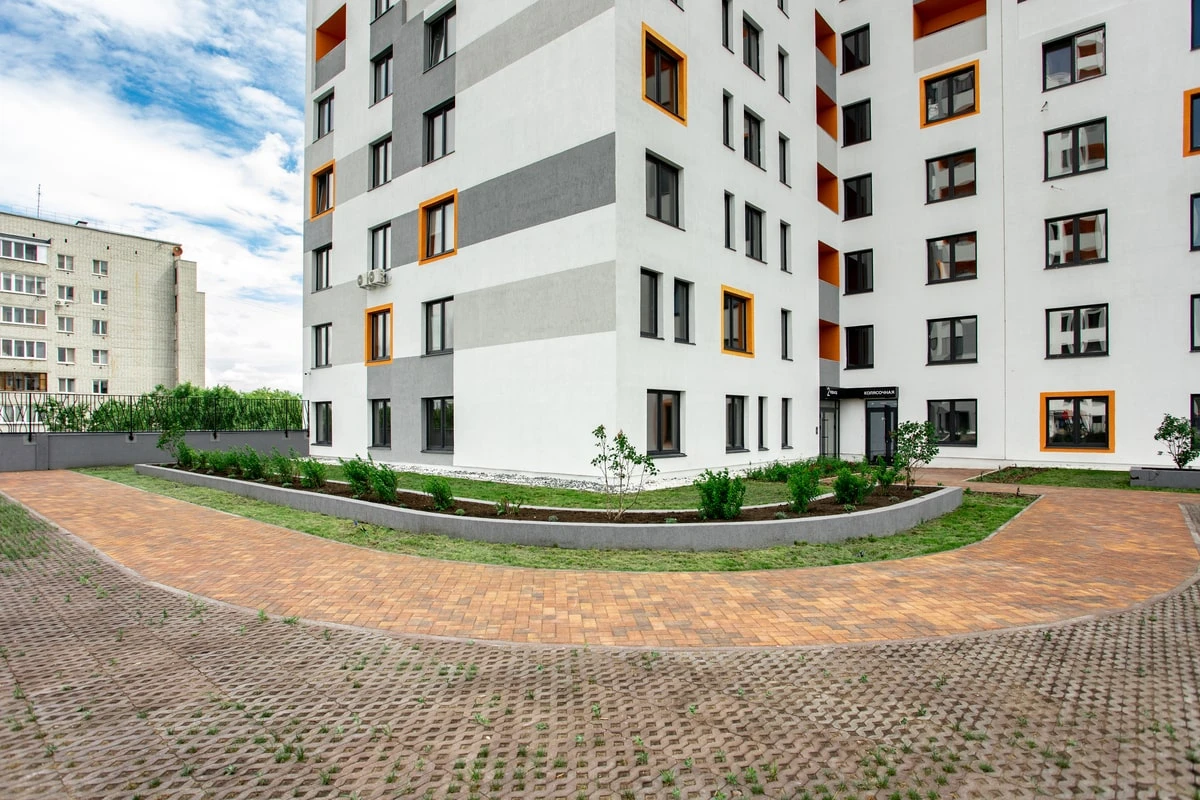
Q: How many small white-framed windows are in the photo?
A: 10